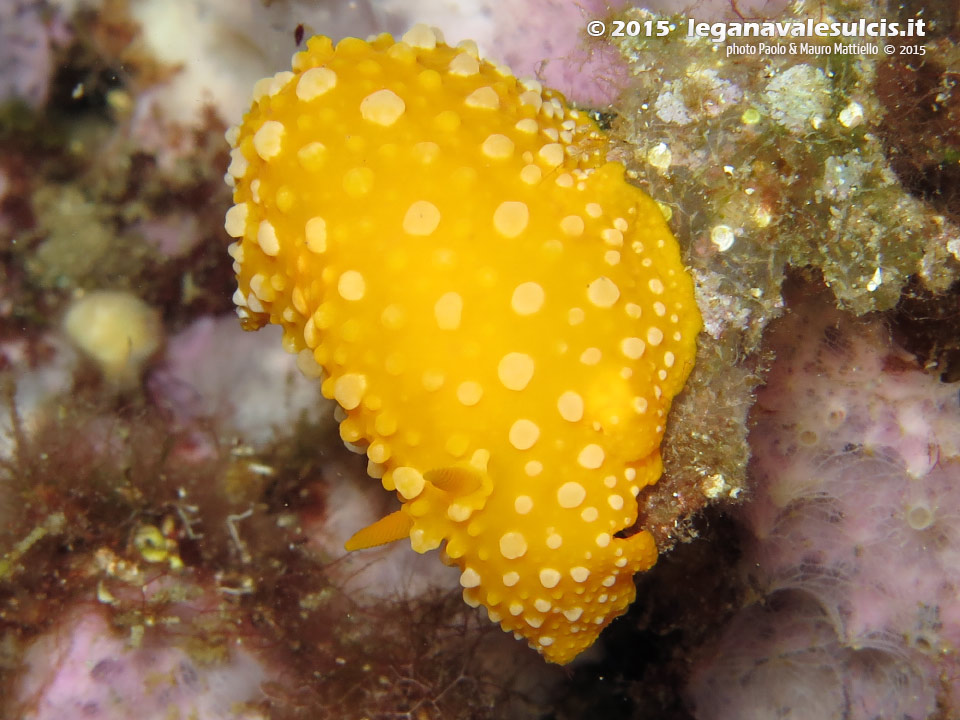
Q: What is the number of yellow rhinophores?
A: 2